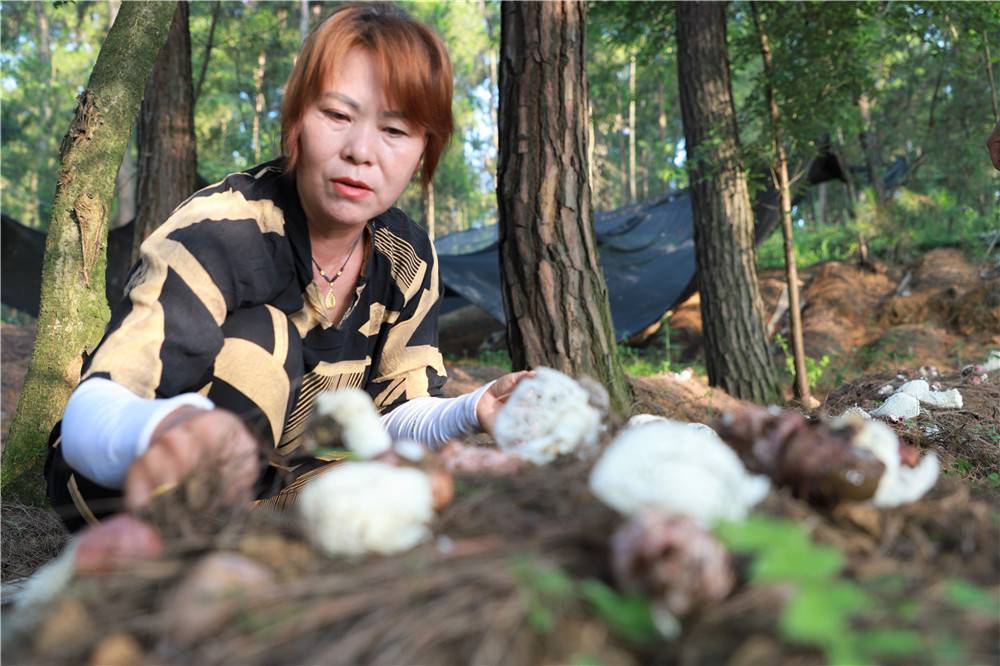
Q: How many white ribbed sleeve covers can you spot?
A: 2